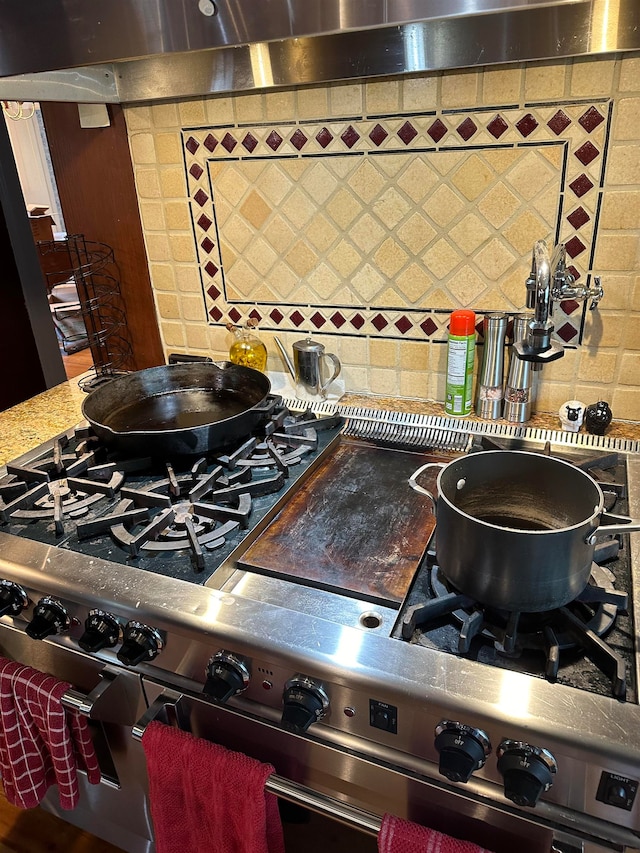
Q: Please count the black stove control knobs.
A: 8